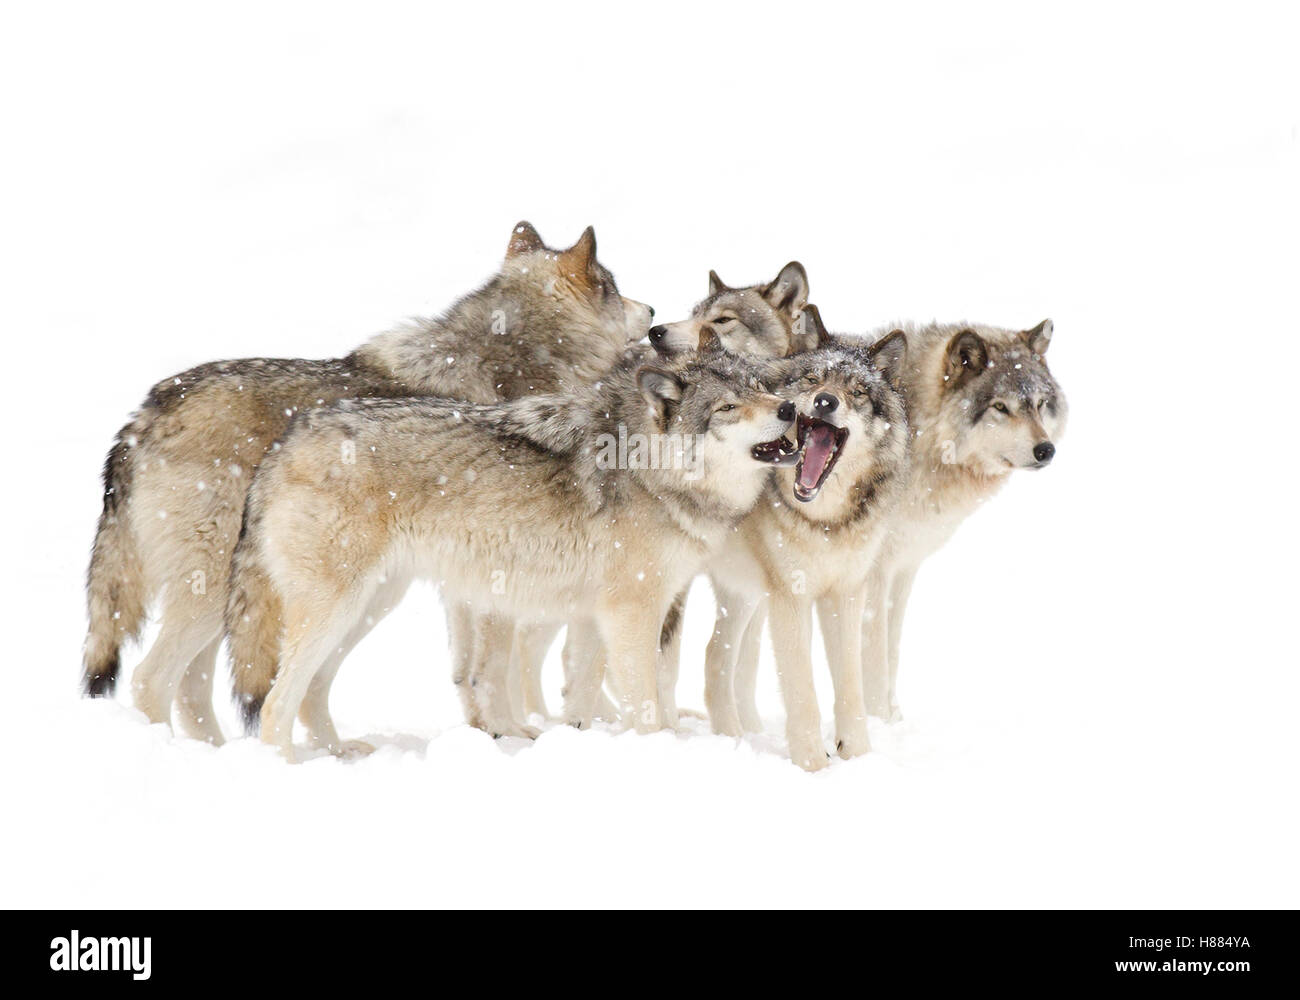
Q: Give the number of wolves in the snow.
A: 5